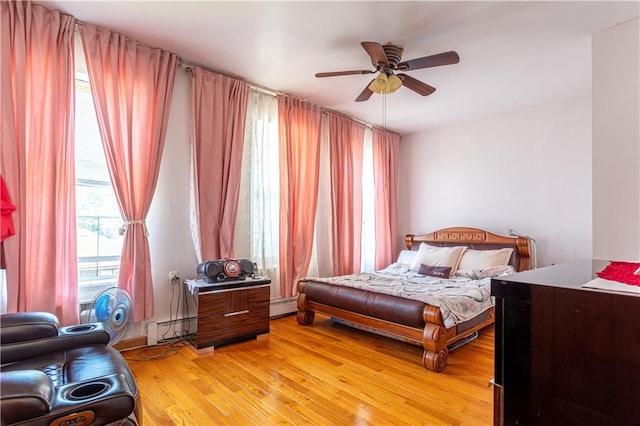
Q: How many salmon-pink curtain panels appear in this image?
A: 6